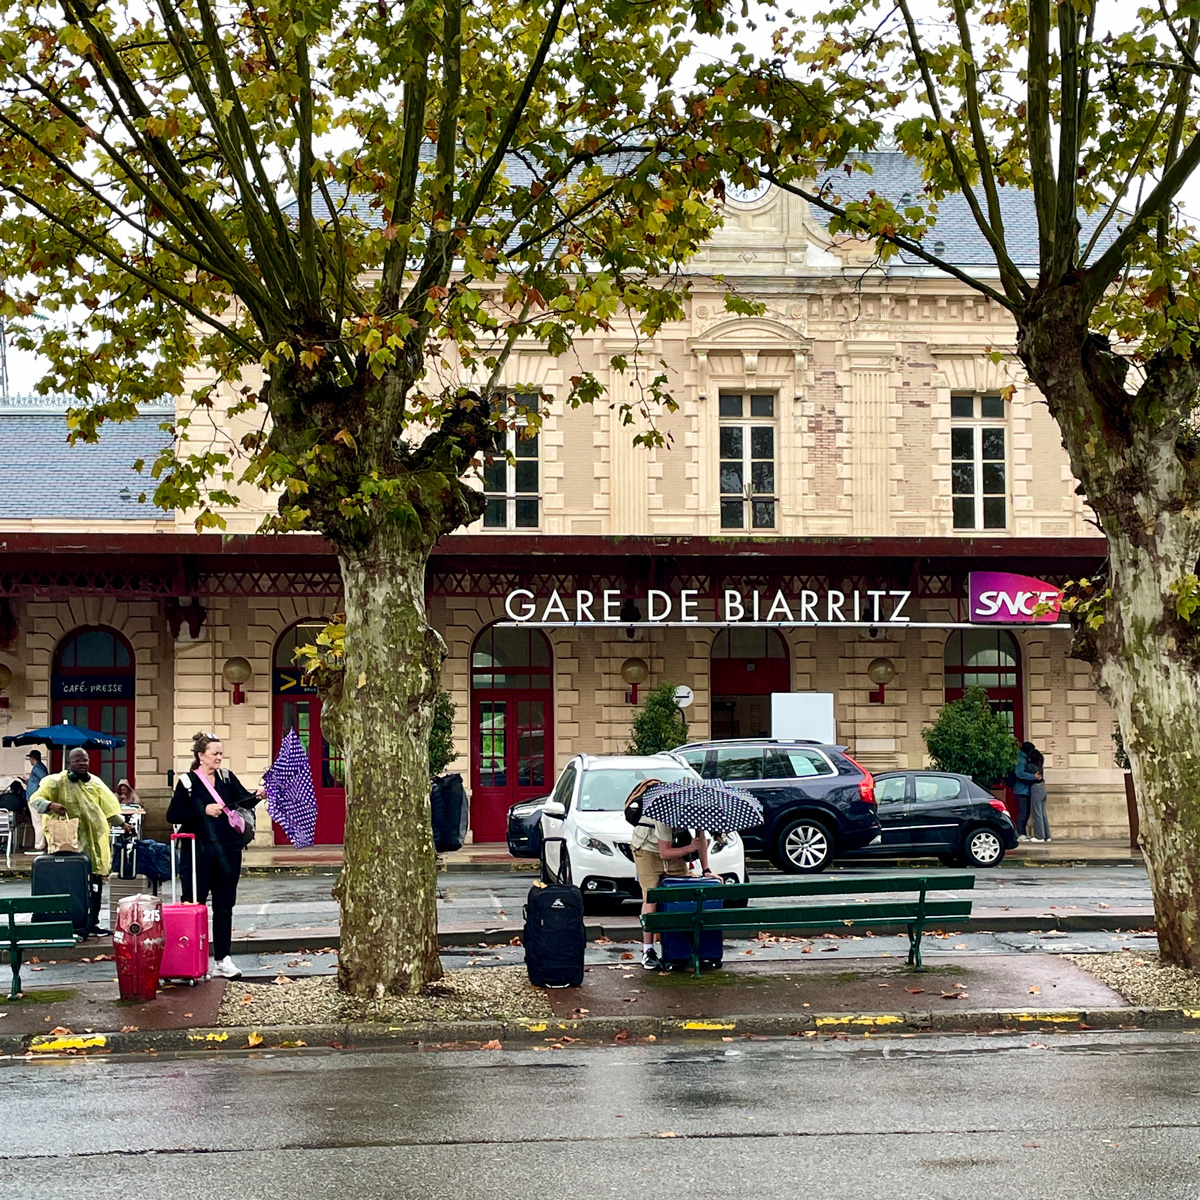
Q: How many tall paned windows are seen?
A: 3